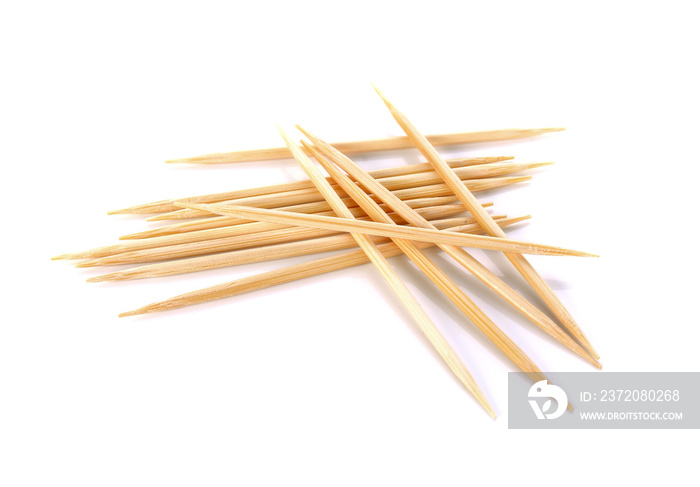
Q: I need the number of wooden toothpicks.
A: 13